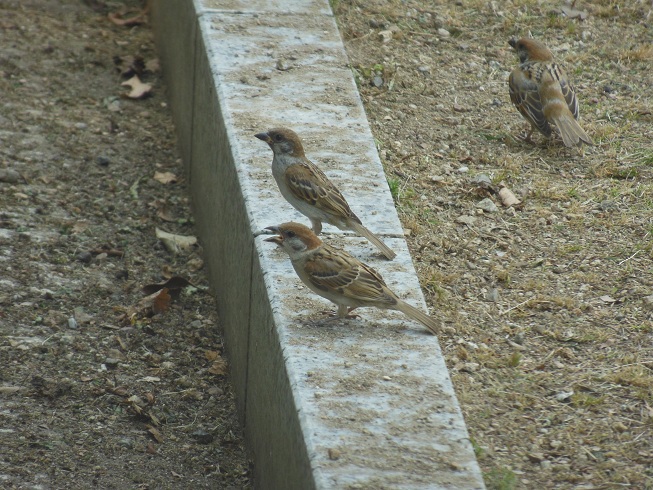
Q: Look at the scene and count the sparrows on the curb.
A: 2